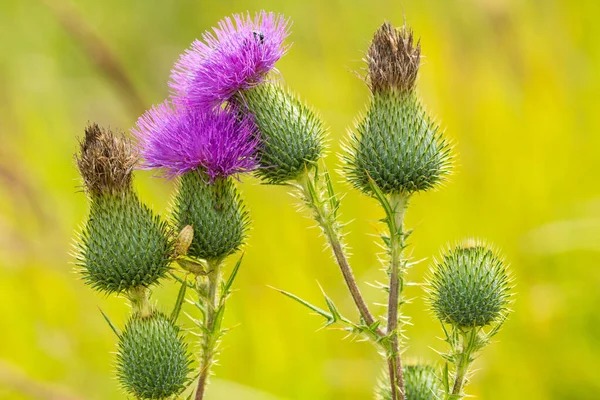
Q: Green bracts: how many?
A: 7